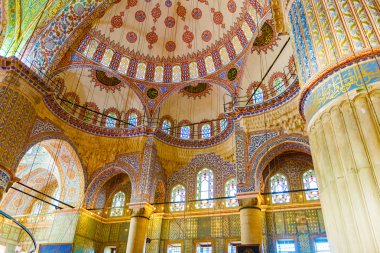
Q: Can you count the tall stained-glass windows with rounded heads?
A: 6